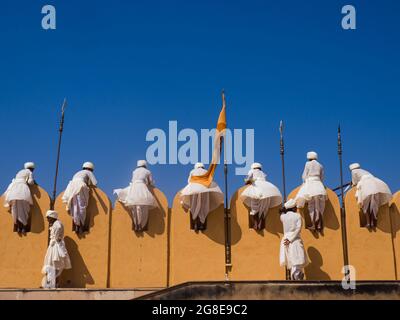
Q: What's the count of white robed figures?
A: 9